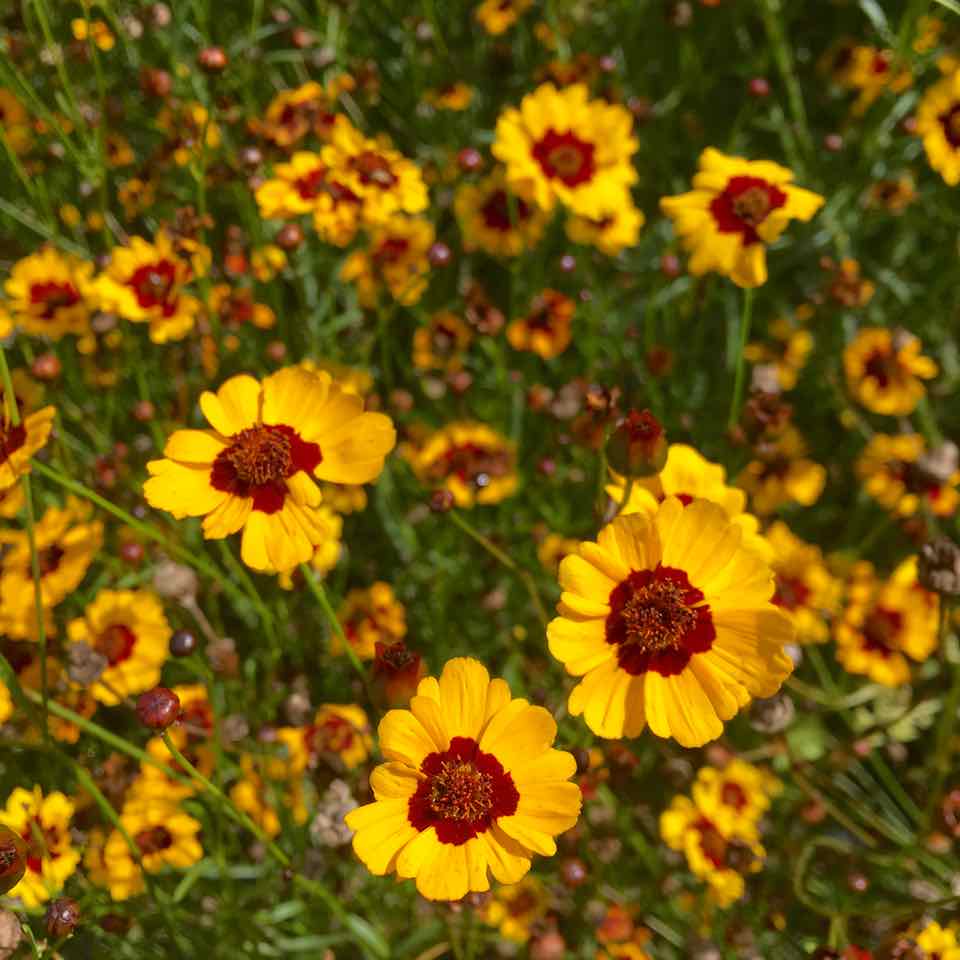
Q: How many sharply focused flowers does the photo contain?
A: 3